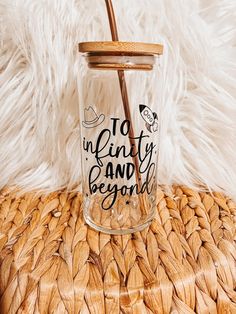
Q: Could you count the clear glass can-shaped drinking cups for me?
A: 1